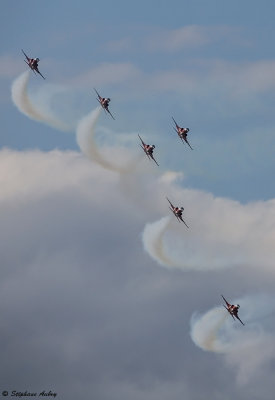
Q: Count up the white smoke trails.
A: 4